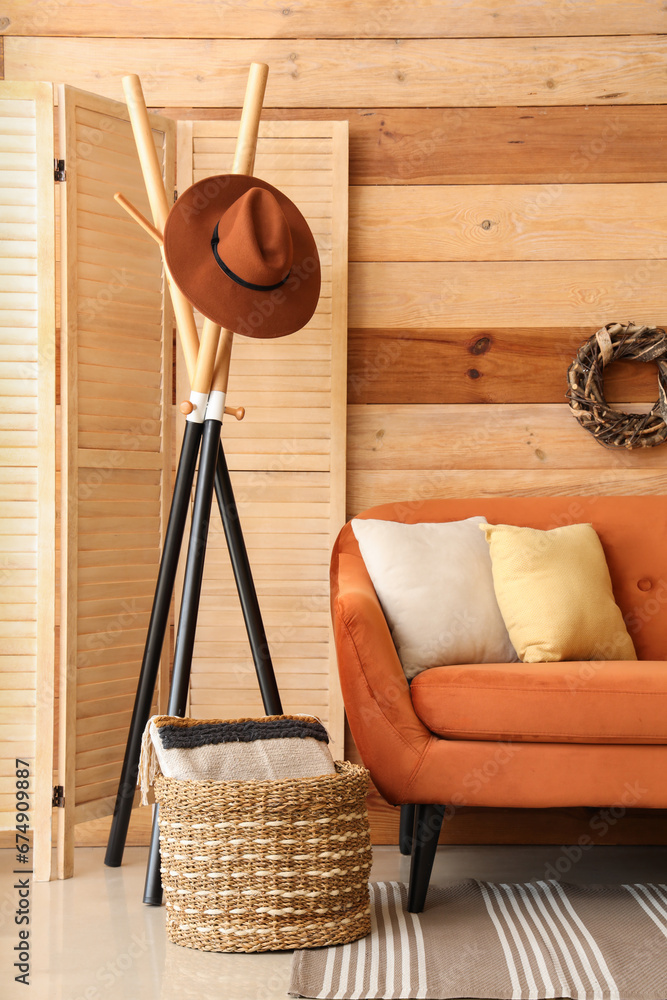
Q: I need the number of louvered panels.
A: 3